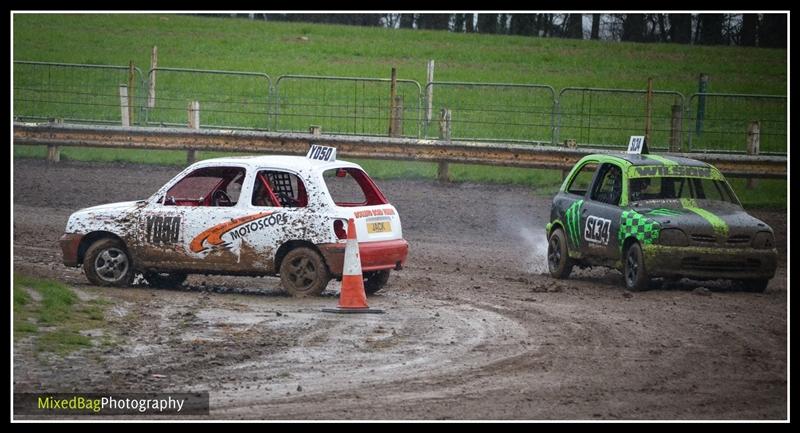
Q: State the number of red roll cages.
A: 1